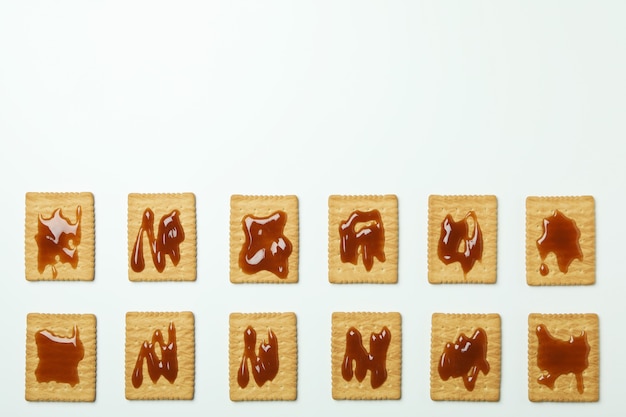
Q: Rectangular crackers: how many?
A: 12